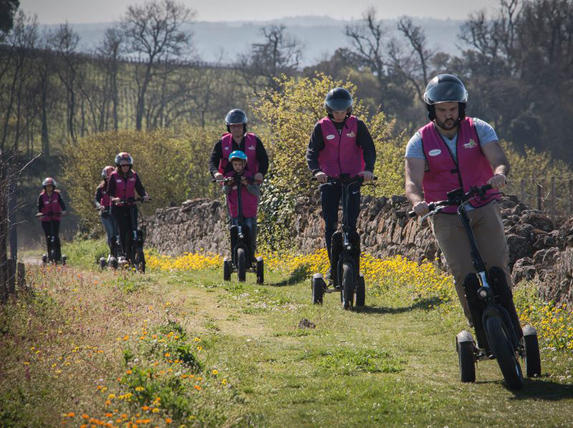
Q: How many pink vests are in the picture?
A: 7